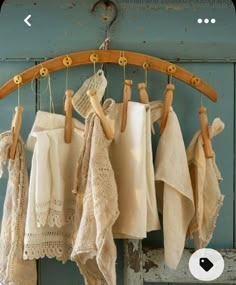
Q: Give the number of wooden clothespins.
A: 7